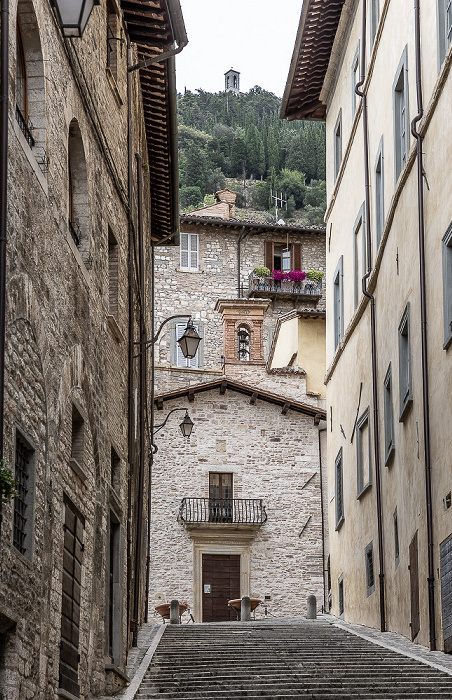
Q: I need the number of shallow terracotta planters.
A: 2